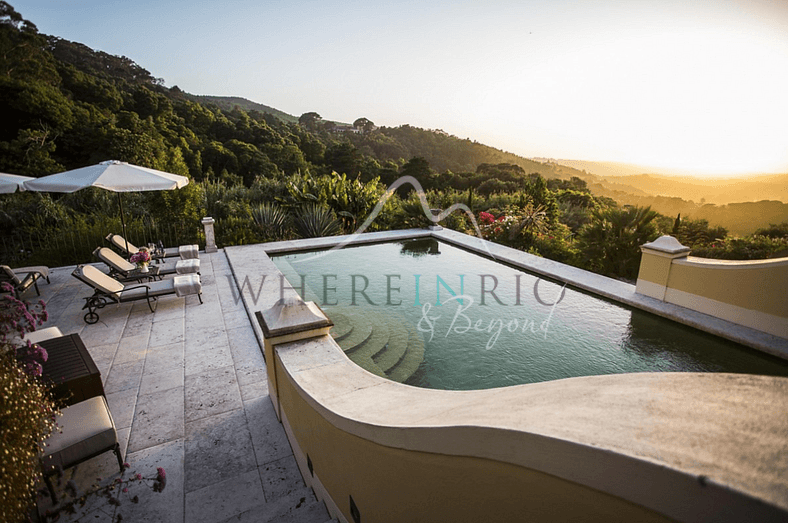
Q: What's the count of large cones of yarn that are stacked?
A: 0